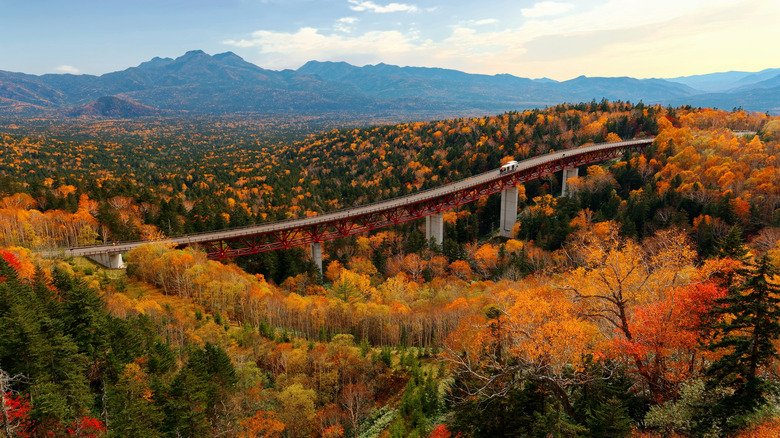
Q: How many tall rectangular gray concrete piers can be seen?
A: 4